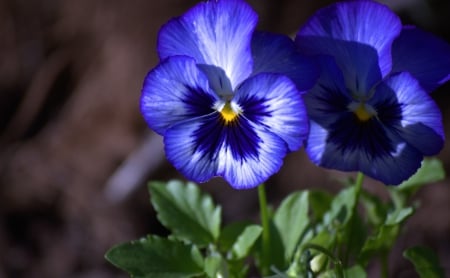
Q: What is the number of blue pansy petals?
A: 10